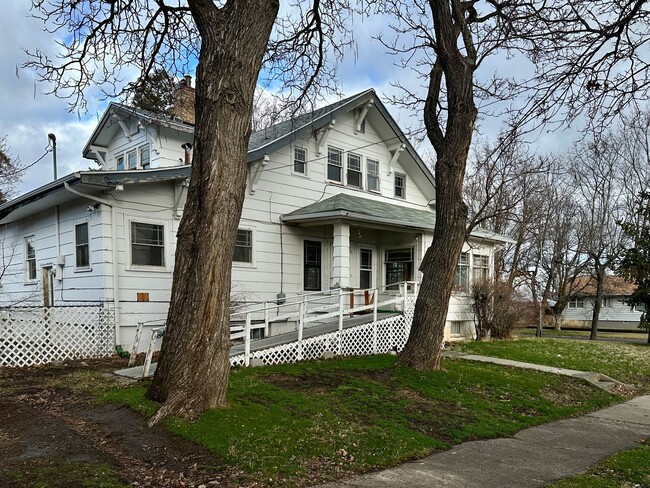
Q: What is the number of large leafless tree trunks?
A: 2